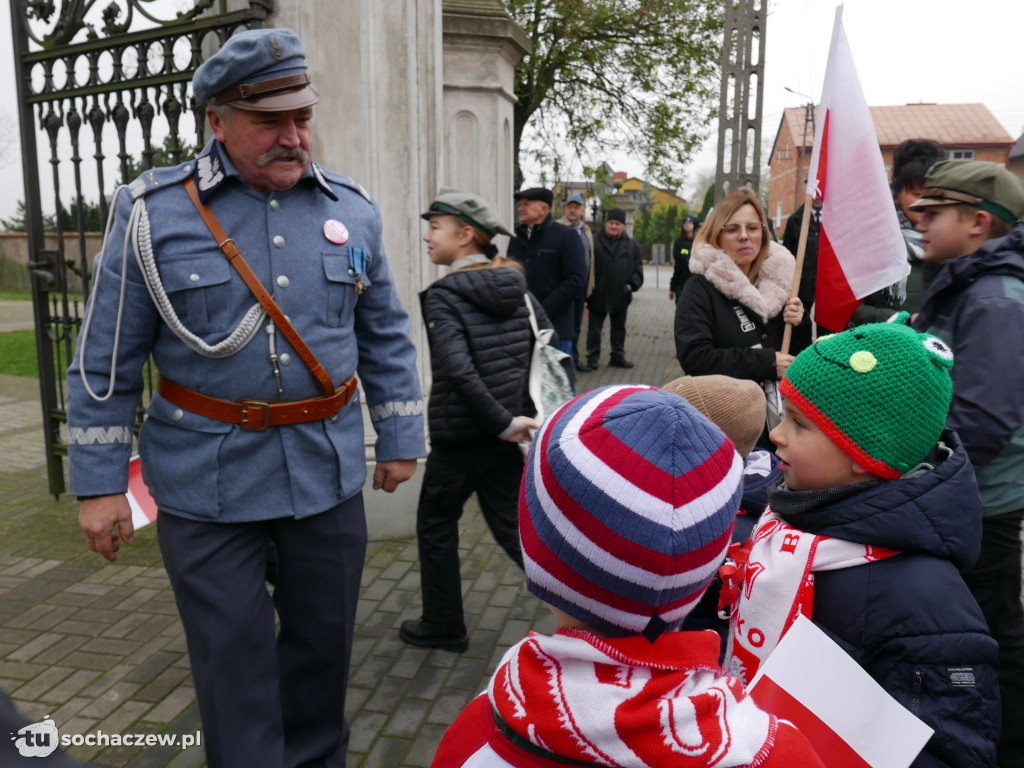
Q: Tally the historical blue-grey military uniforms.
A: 1